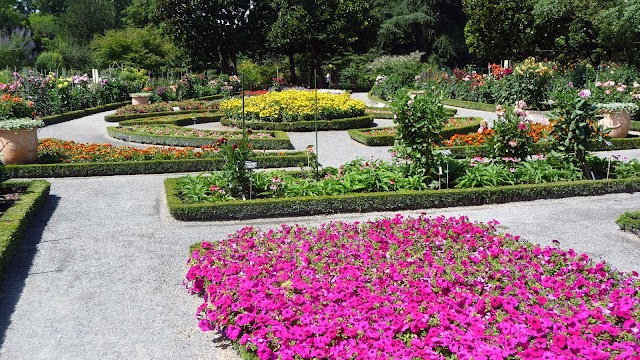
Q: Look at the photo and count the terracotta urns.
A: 3